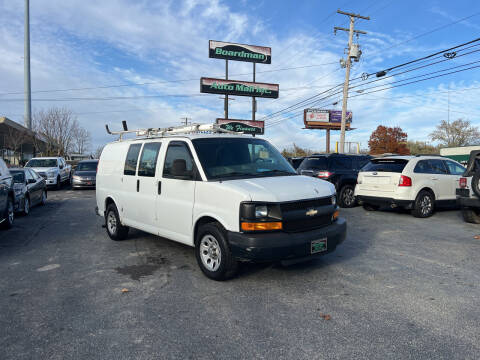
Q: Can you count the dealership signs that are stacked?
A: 3